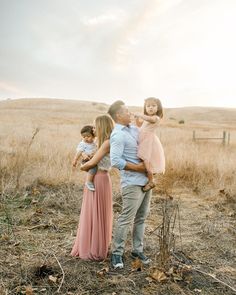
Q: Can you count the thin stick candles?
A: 0